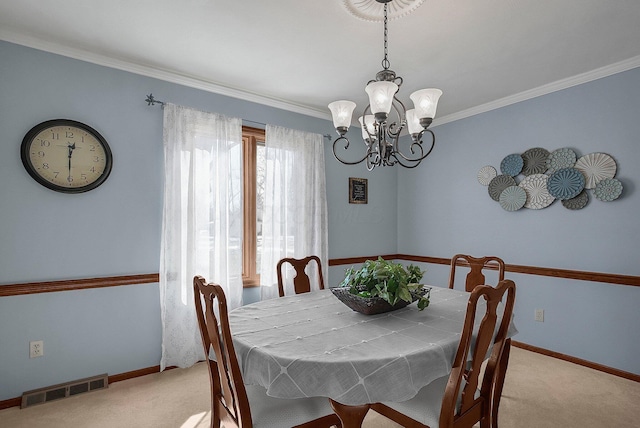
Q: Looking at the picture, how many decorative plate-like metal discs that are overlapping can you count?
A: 11